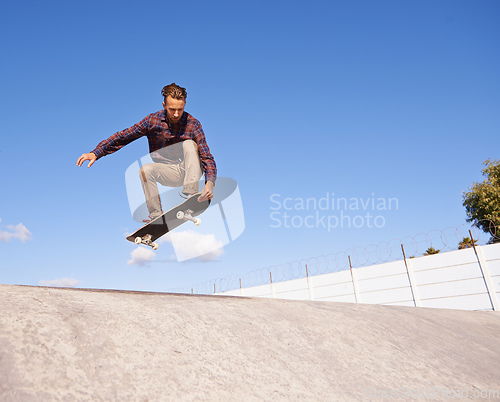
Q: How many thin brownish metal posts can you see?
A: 8